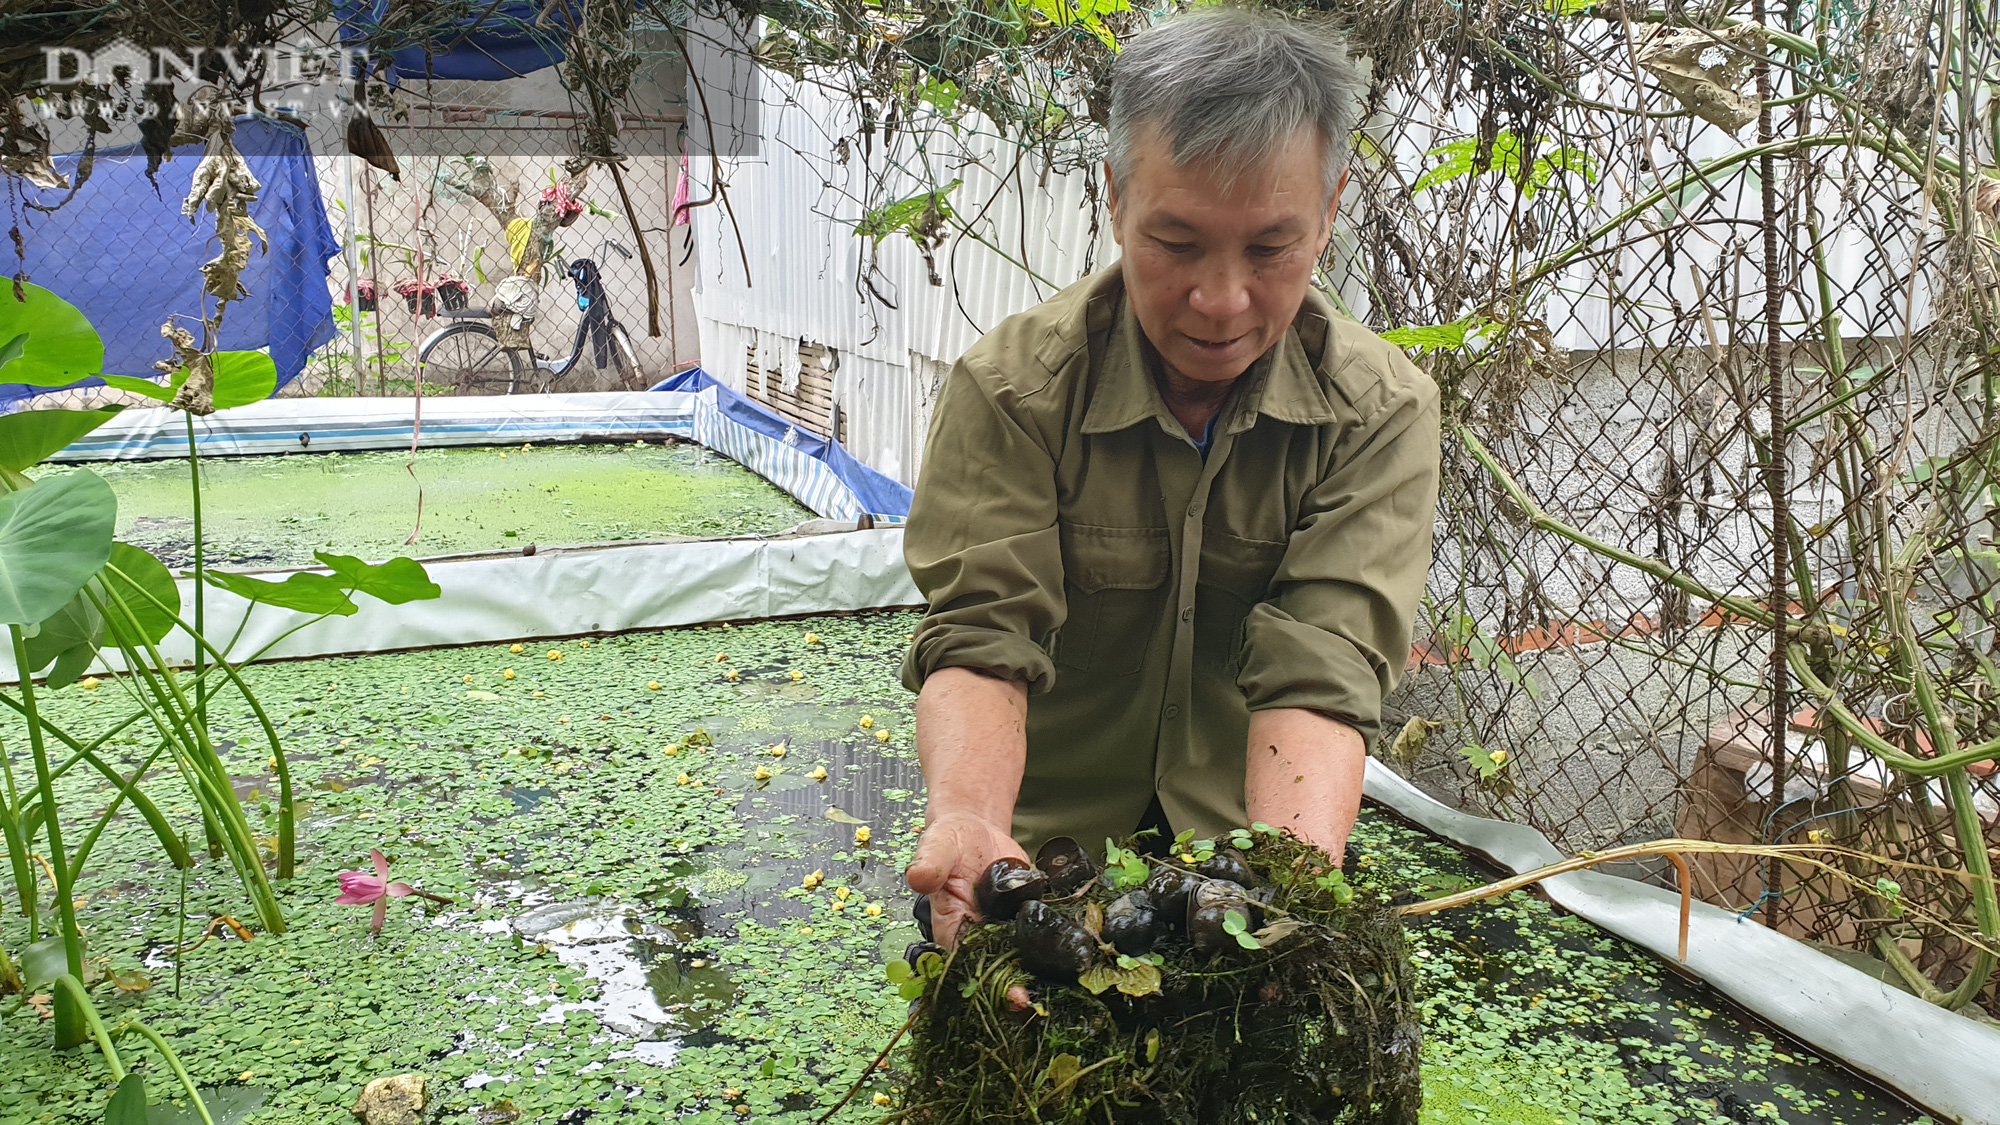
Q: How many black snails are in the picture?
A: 7